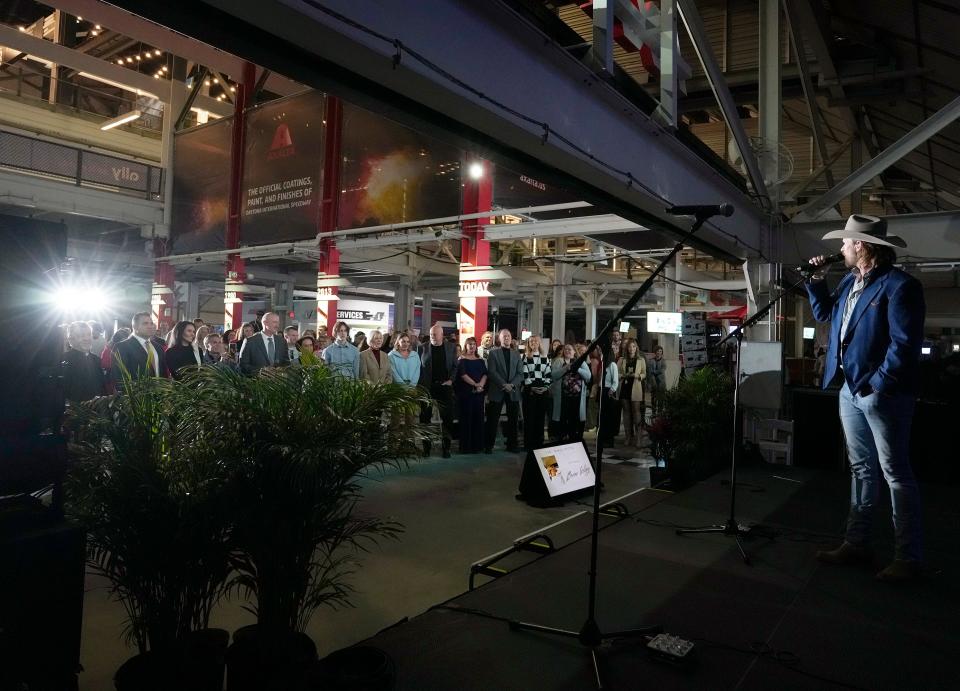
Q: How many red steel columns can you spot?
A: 4